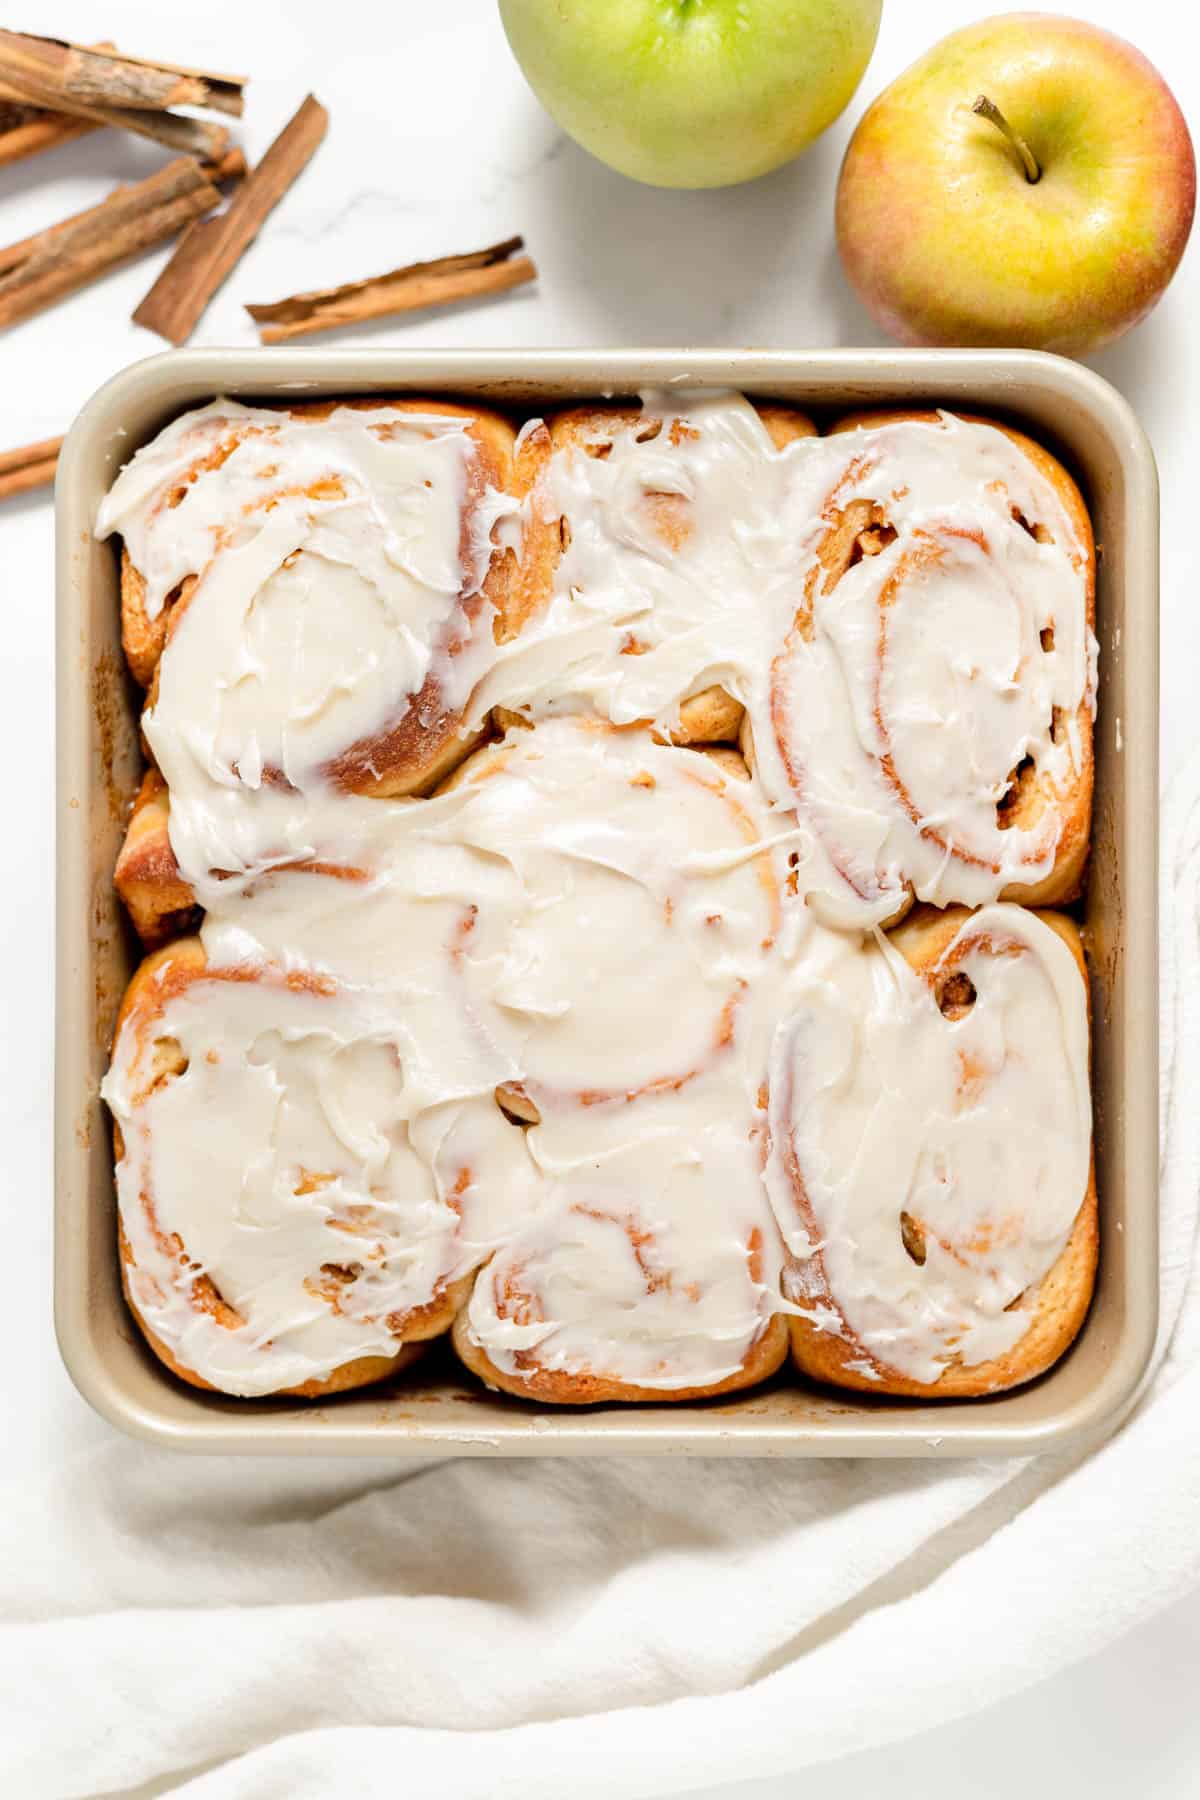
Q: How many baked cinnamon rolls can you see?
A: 8